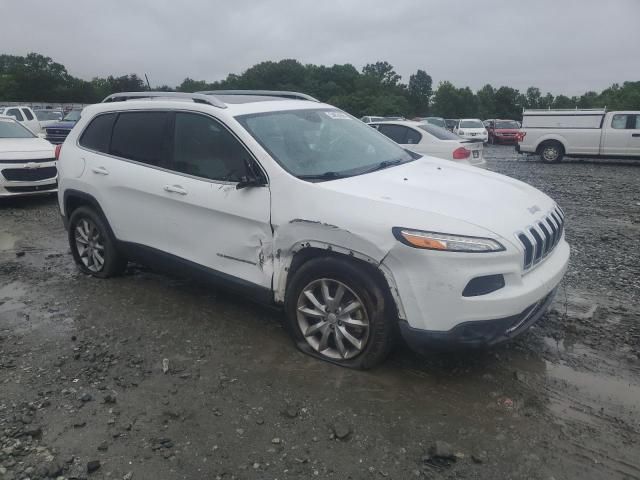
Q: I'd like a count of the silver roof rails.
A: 2